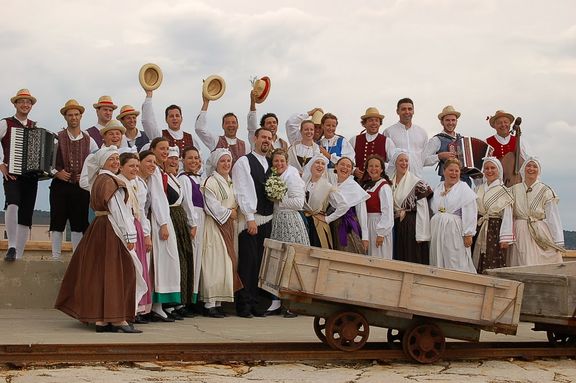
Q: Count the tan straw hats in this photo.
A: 12